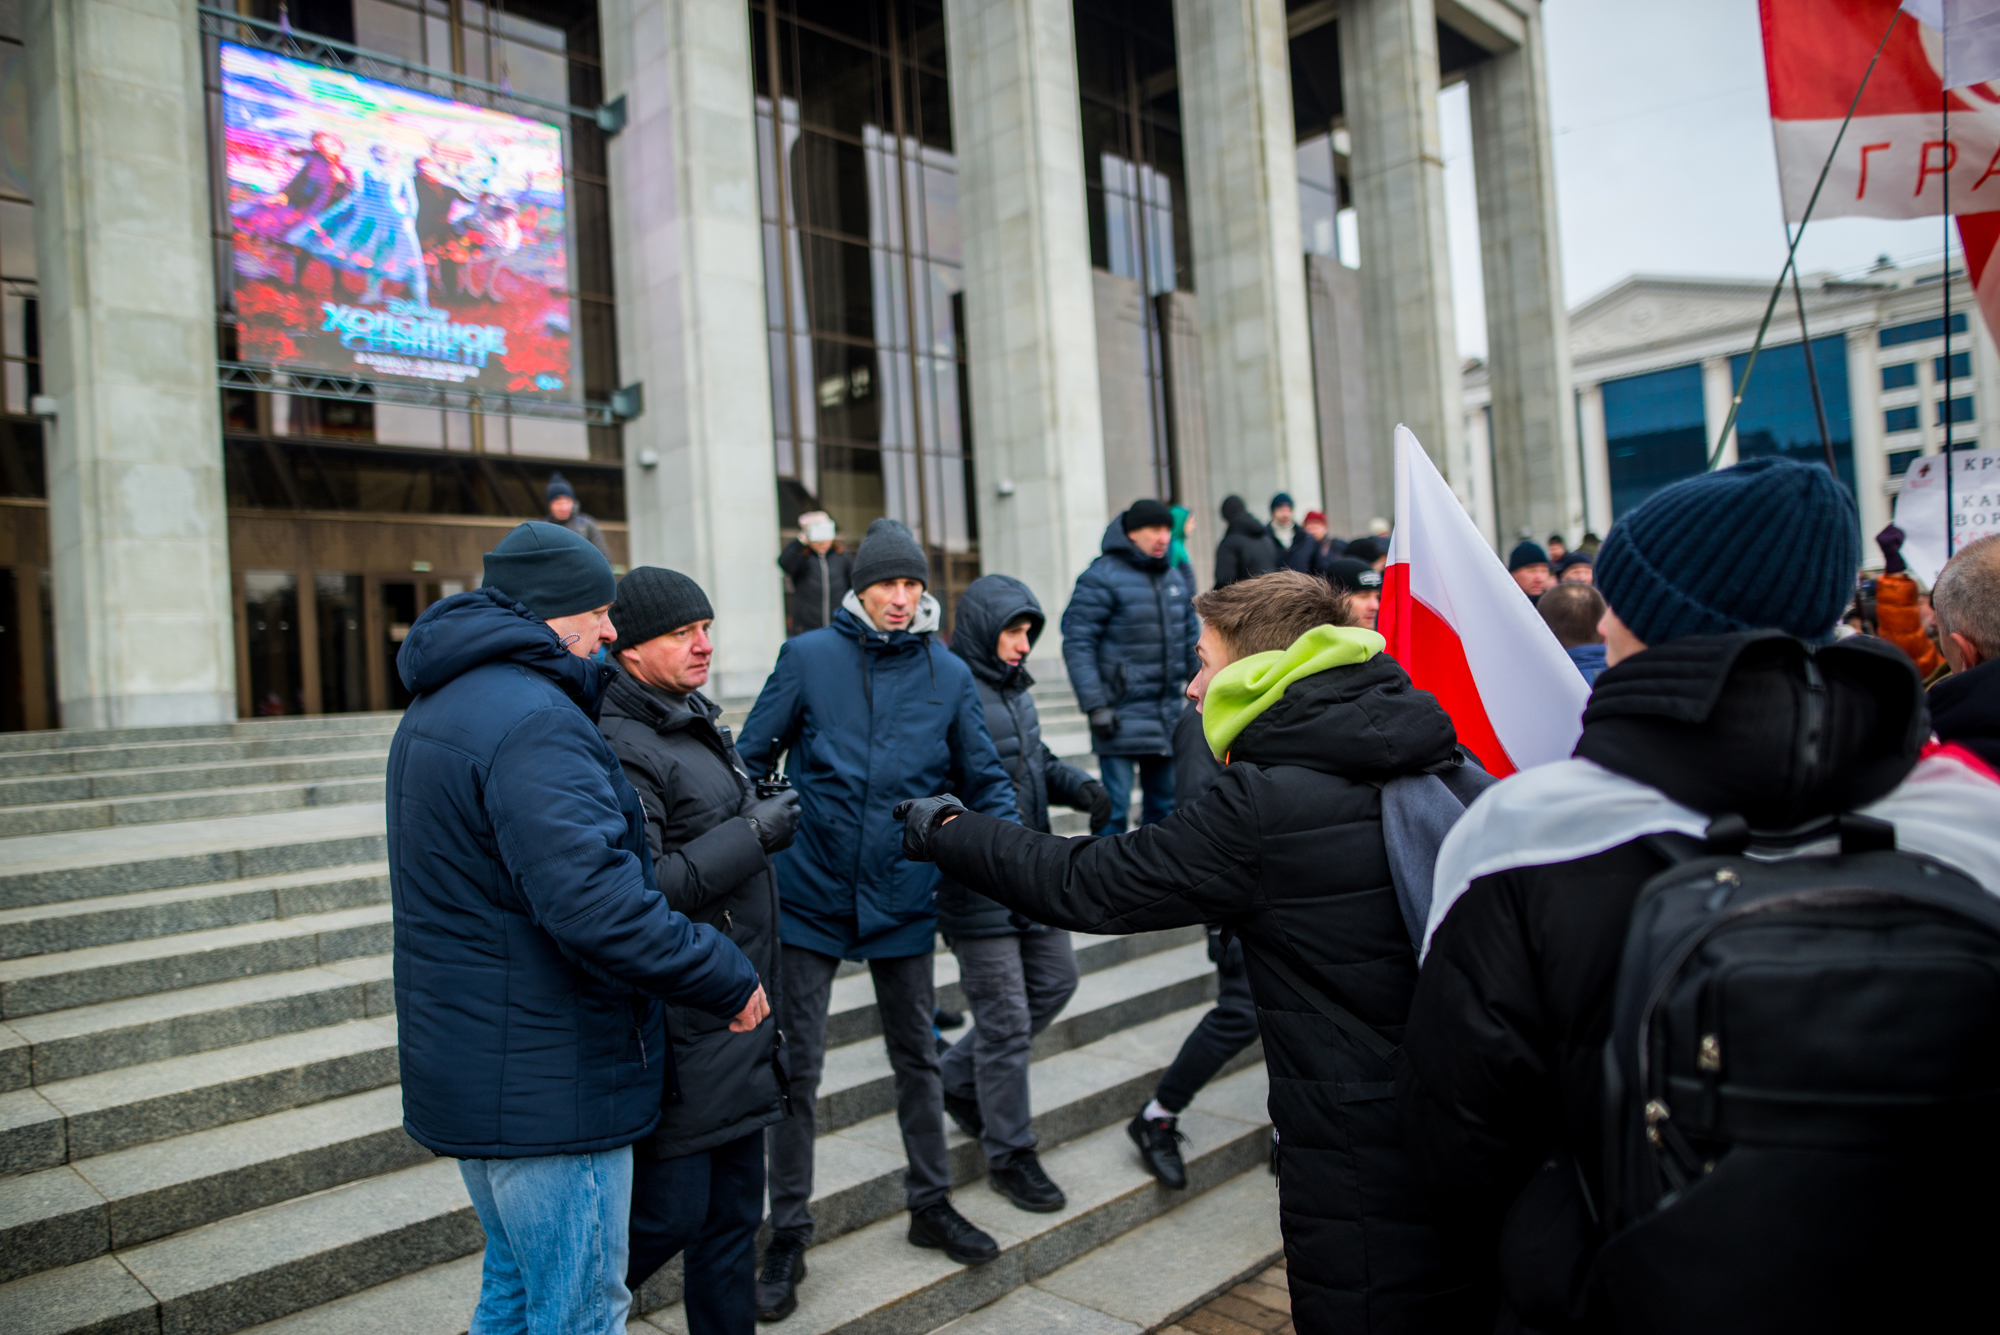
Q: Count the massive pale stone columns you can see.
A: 6